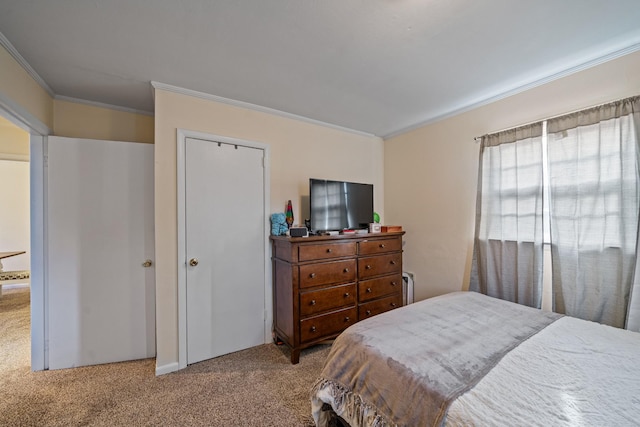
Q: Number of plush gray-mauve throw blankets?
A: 1